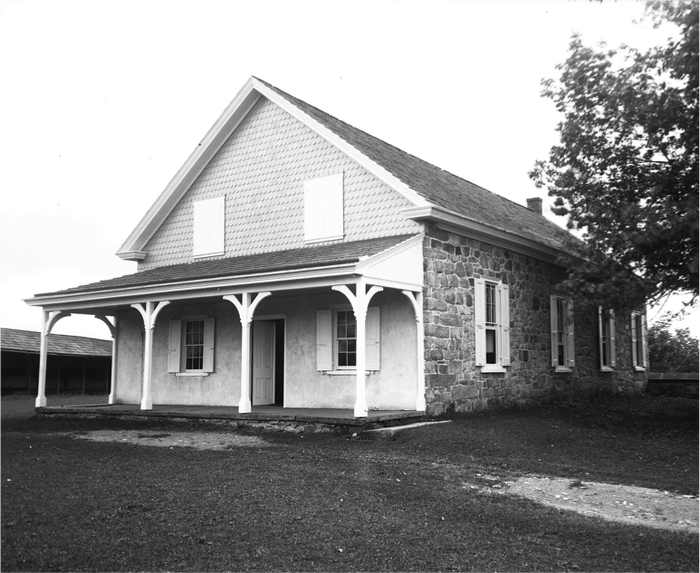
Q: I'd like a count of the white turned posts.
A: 6